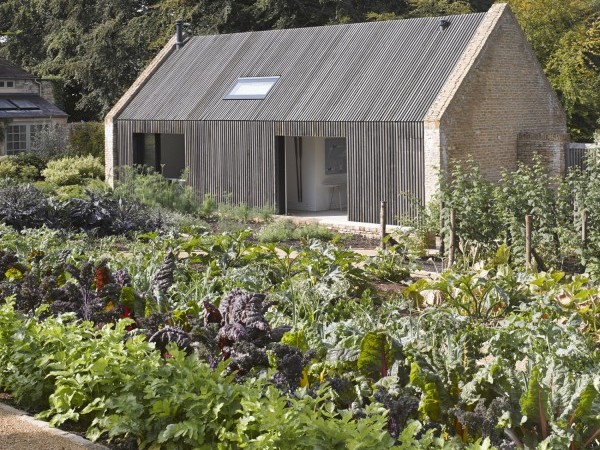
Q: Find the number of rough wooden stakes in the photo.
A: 4